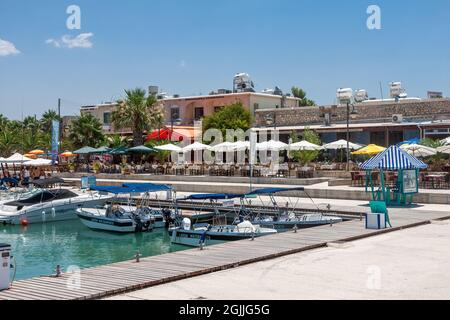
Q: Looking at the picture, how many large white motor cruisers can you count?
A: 1